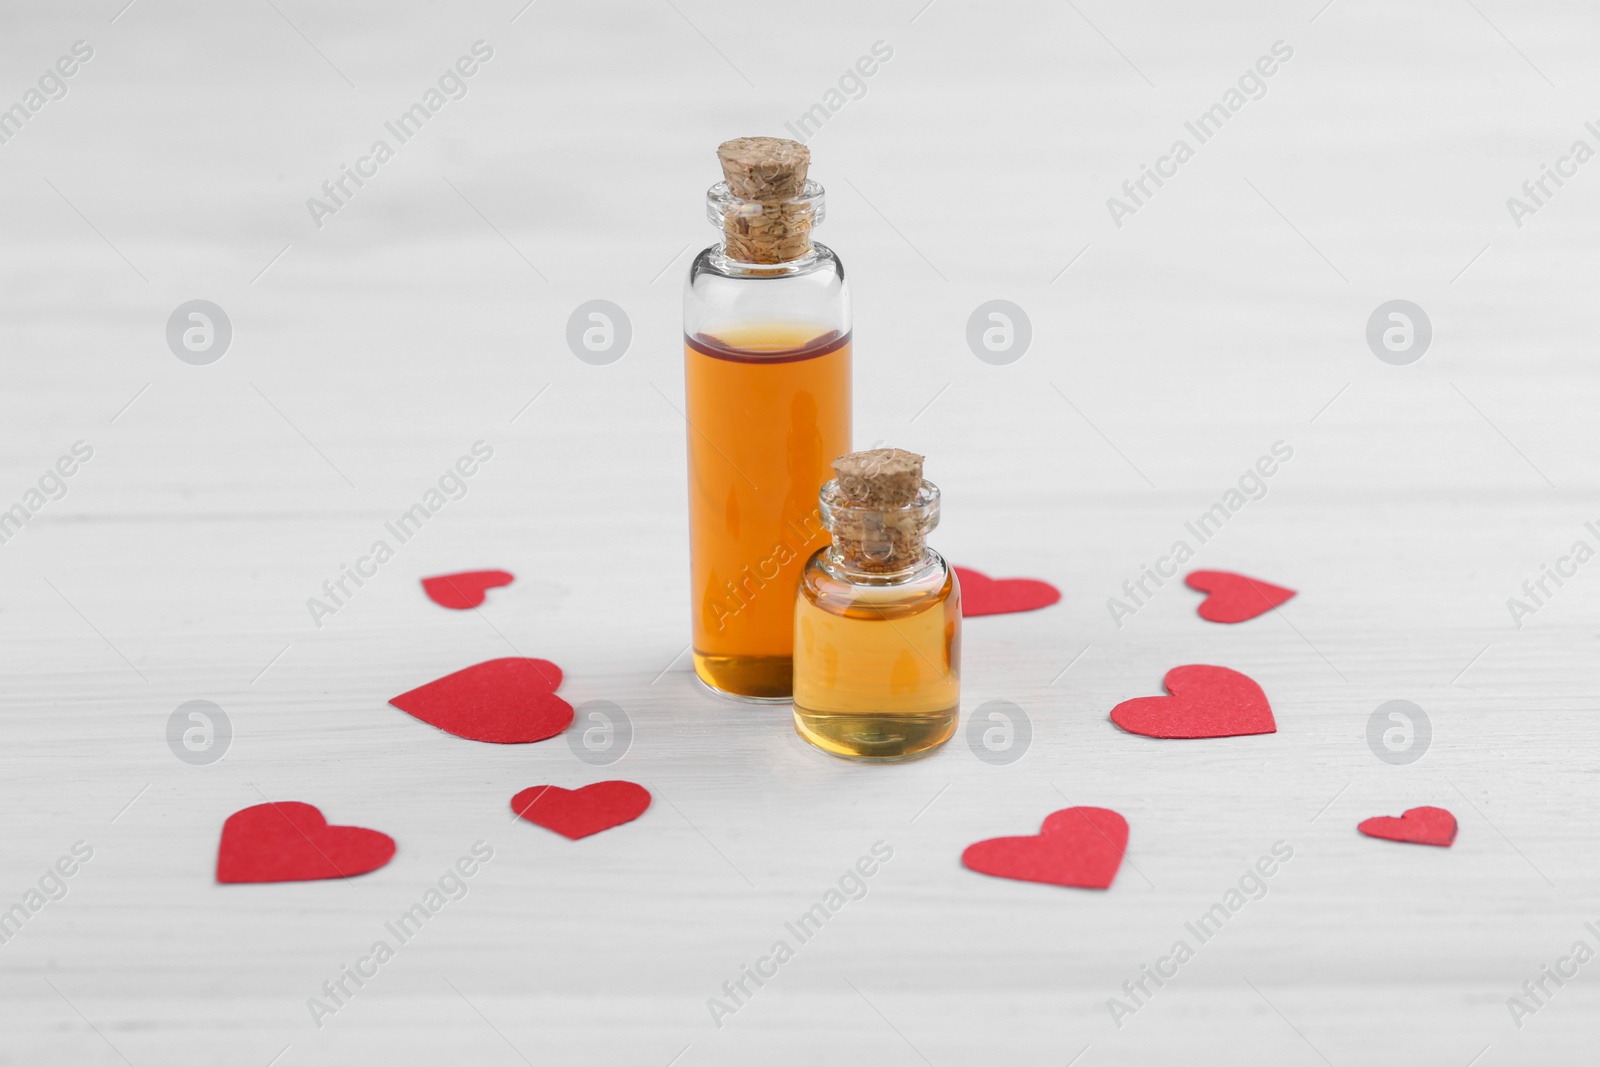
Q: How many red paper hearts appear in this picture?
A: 9